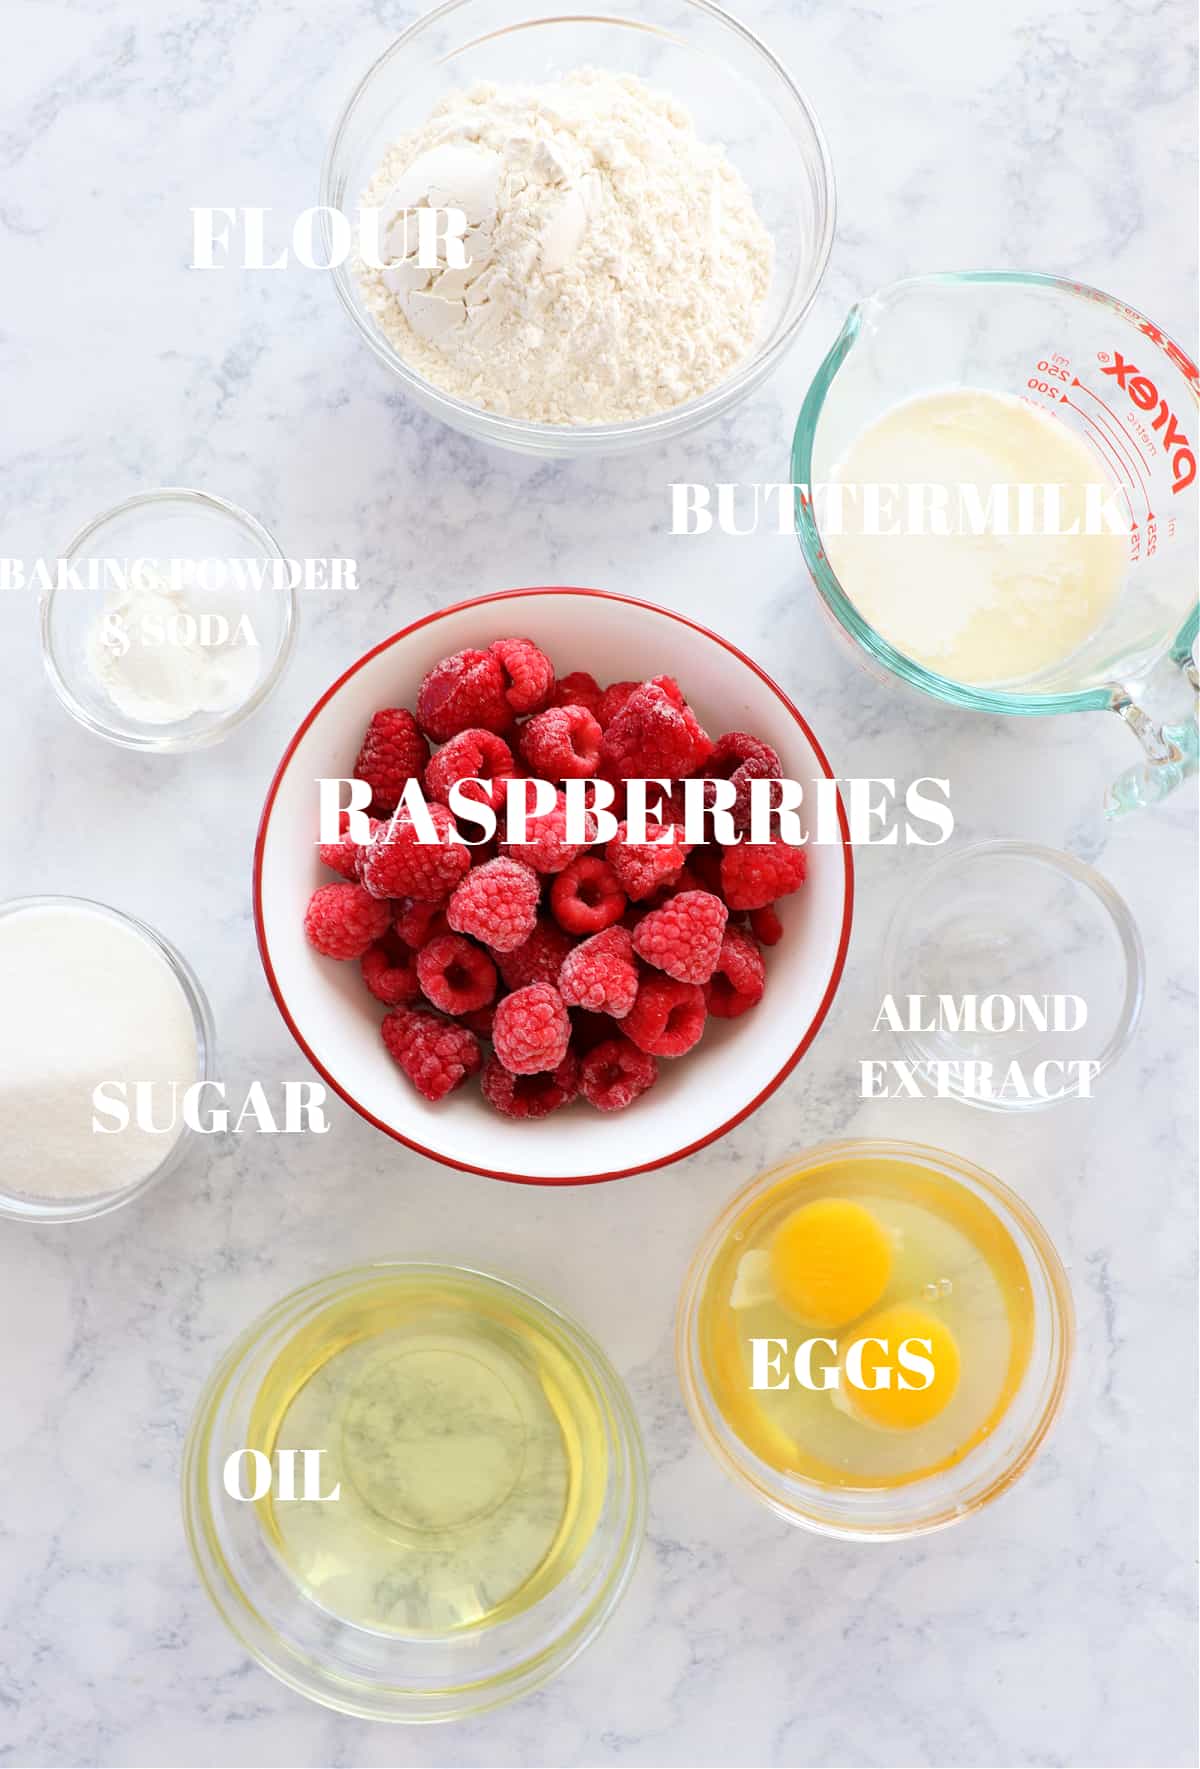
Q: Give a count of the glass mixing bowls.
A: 6